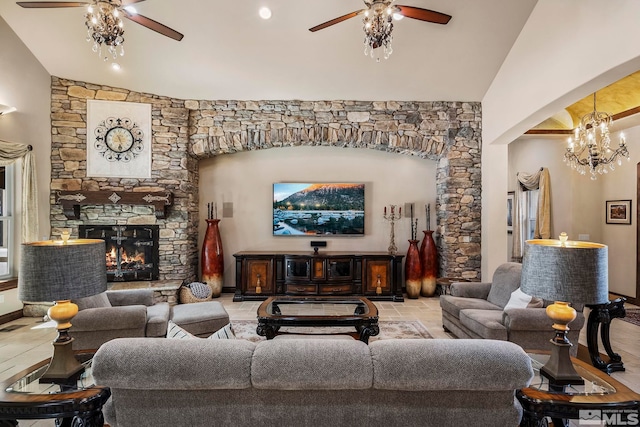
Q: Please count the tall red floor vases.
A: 3